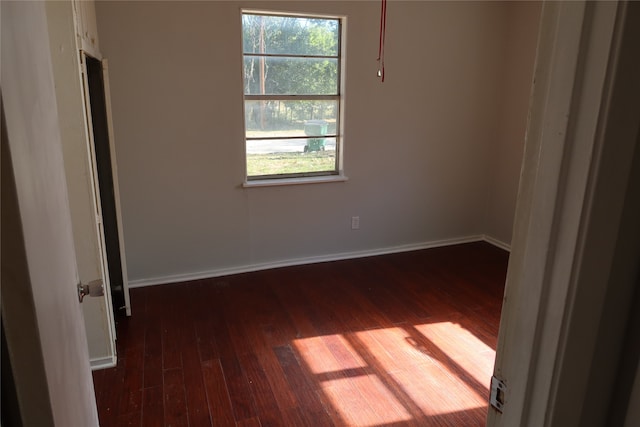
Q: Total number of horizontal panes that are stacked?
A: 4